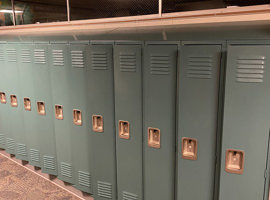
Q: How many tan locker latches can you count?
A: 11